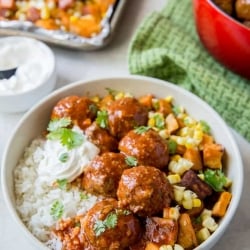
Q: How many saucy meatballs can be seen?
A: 7